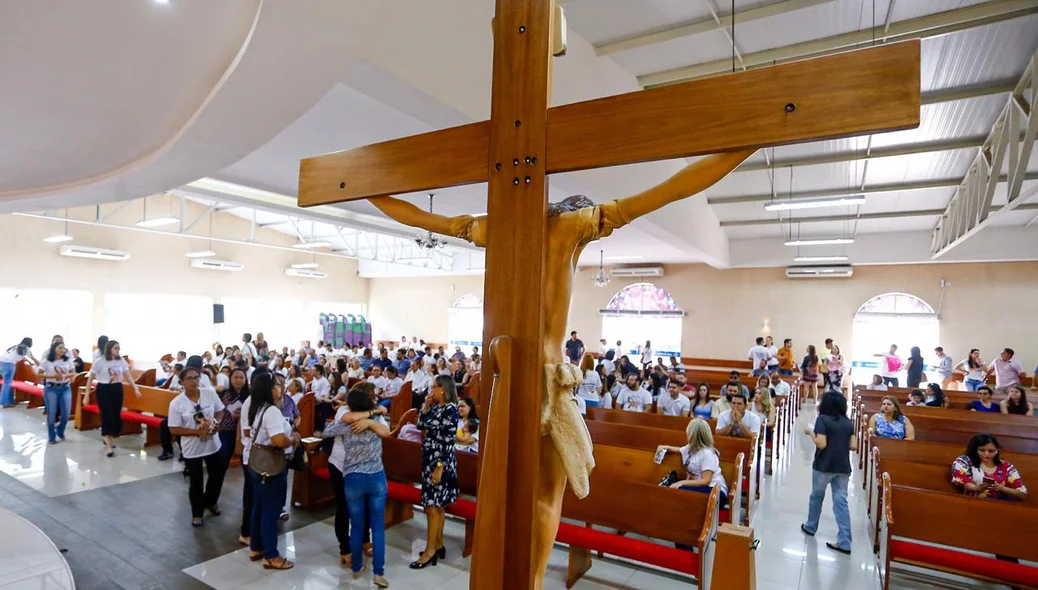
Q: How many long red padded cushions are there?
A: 5